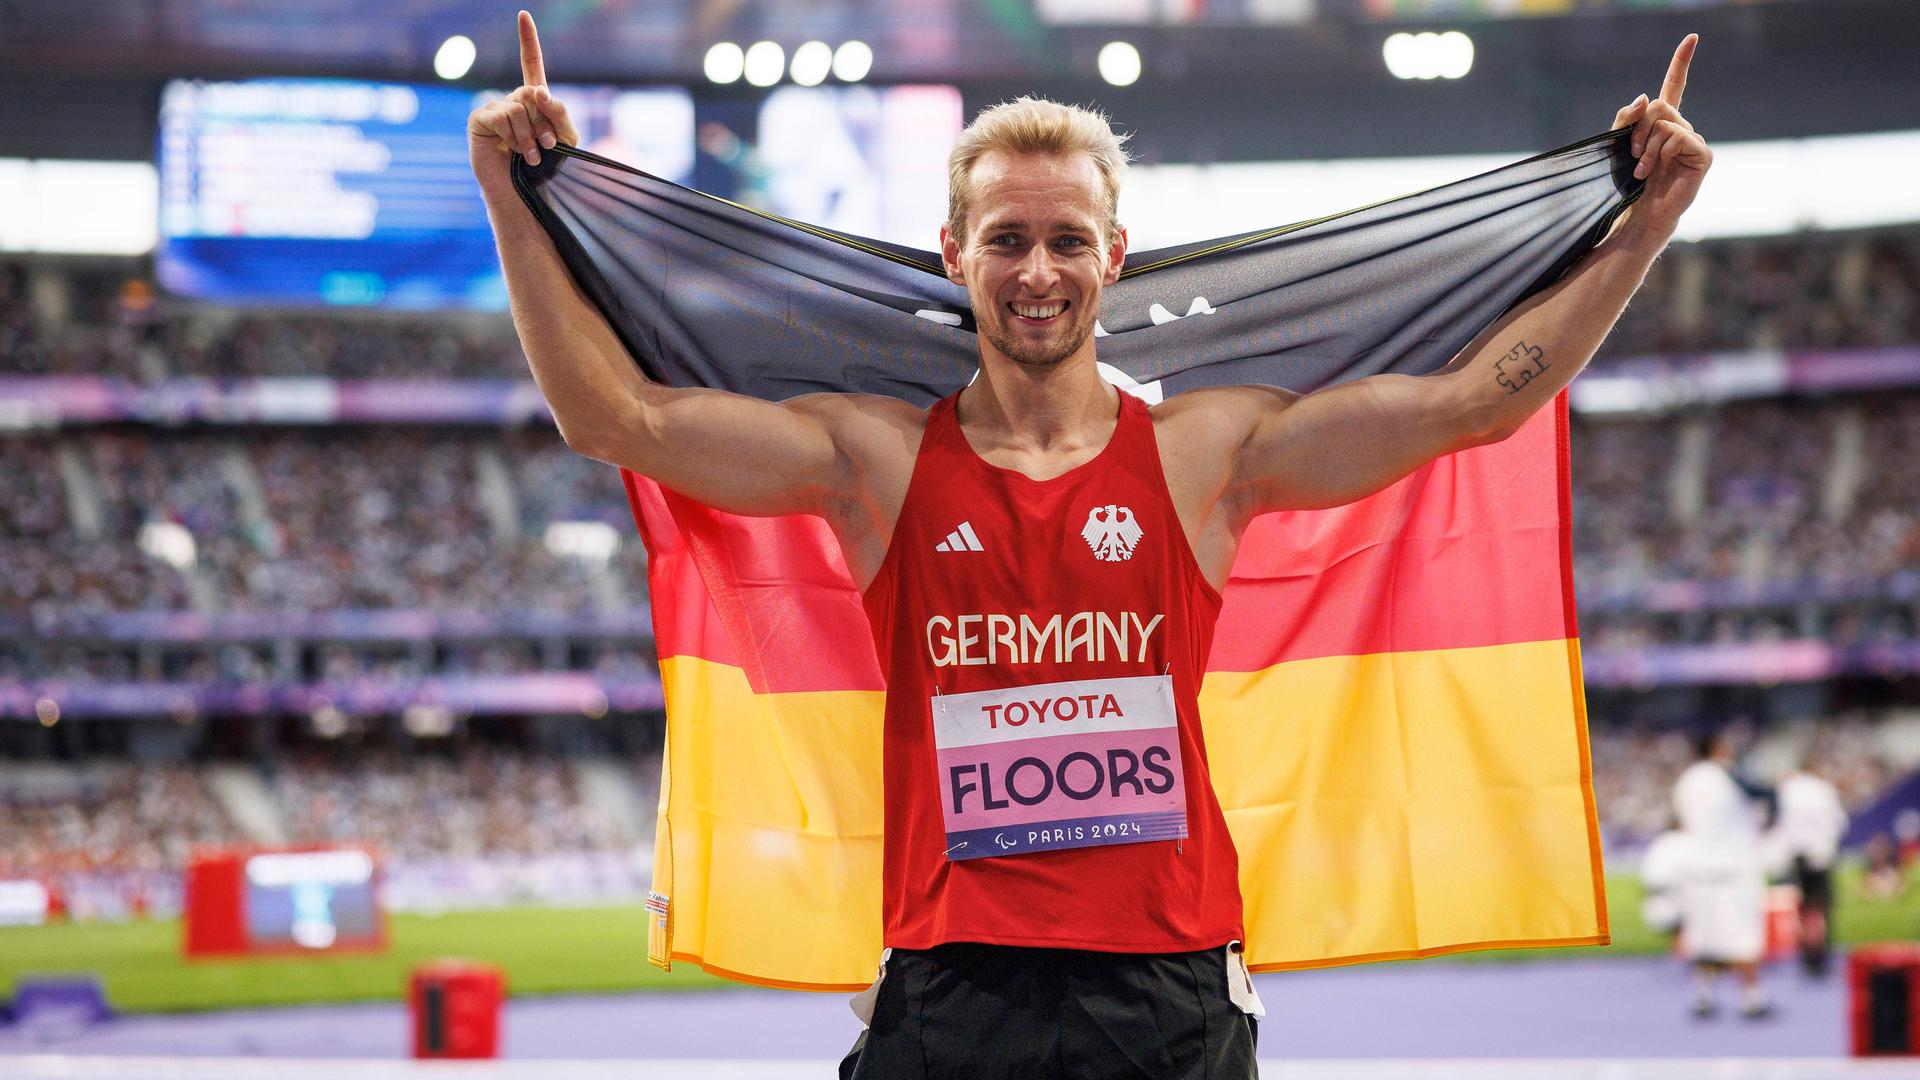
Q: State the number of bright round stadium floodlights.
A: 9